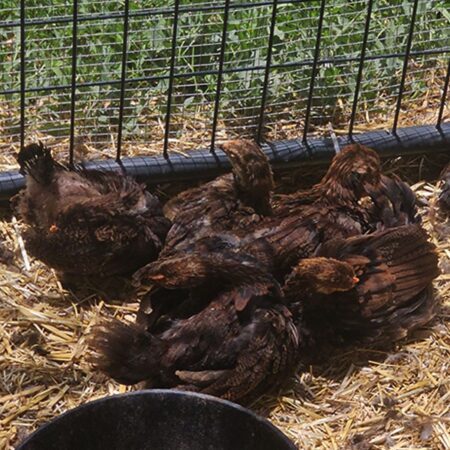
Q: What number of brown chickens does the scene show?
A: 5